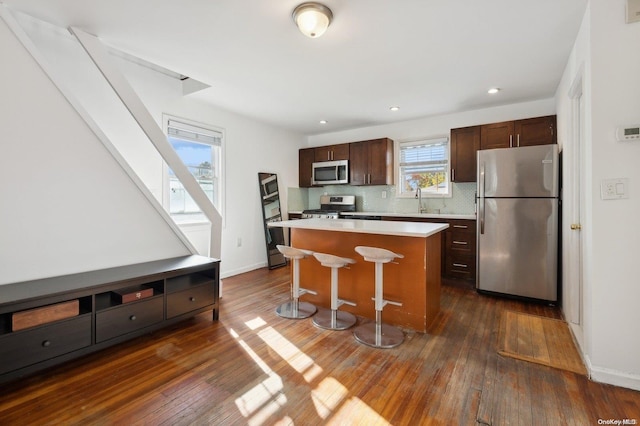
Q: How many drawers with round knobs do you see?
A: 3